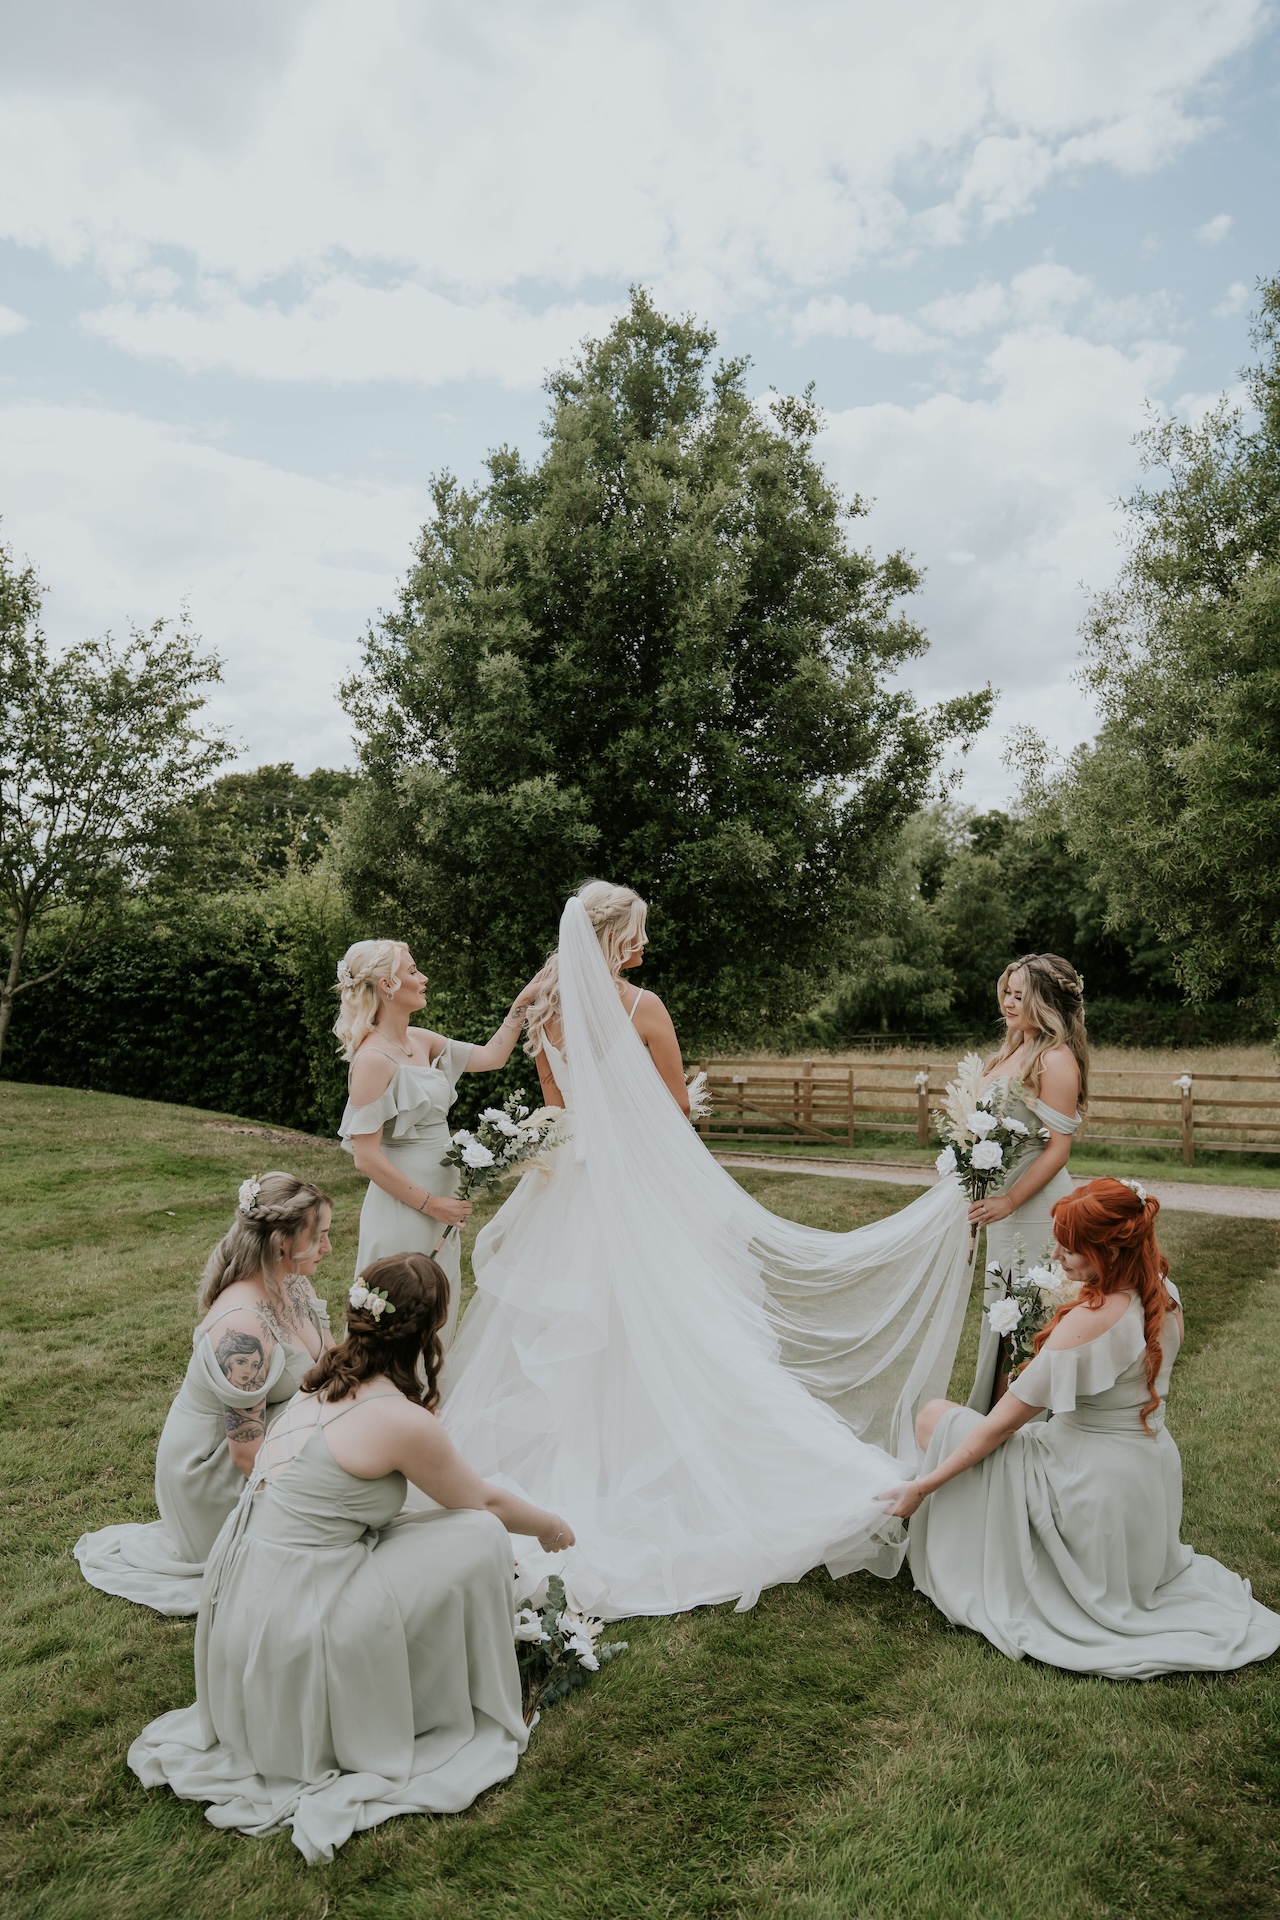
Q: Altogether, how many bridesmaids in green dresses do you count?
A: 5